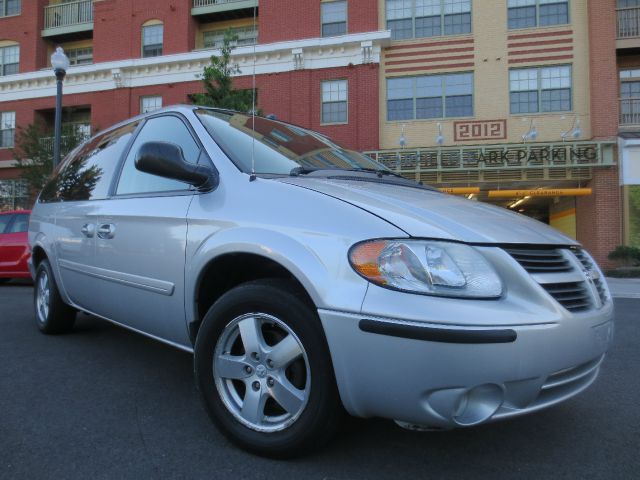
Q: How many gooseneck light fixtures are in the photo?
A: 4